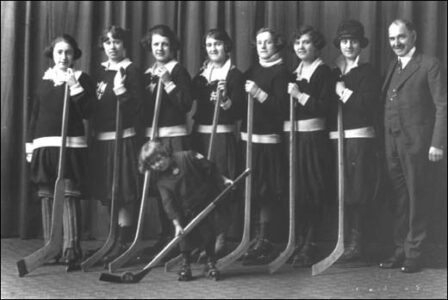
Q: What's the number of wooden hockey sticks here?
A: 8